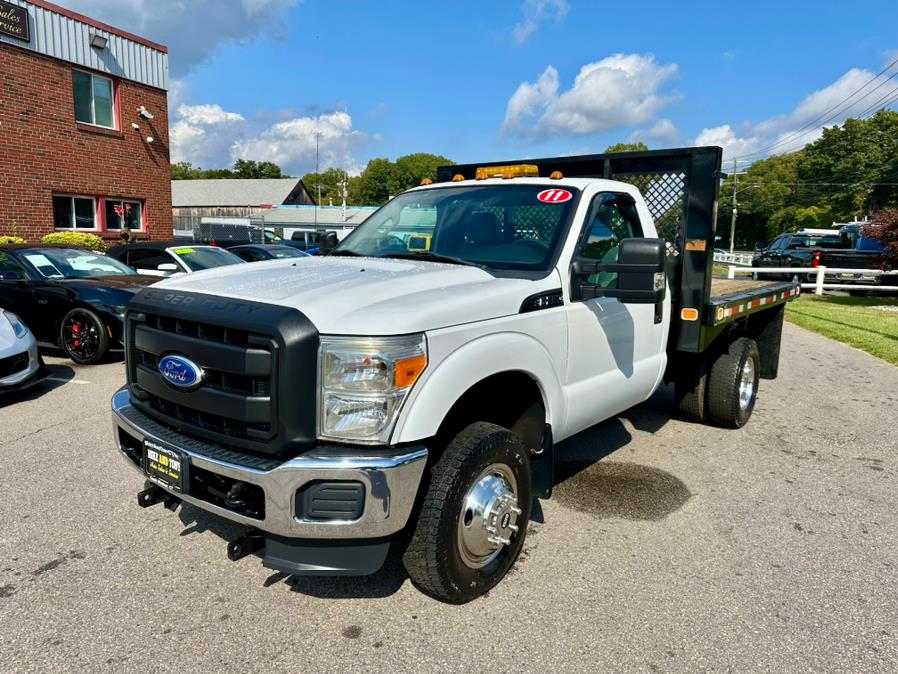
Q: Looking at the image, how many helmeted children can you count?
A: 0